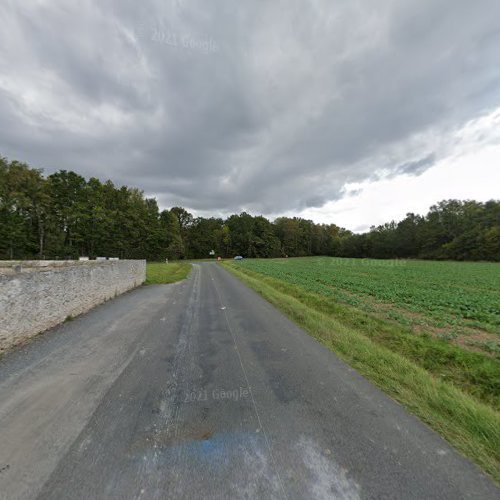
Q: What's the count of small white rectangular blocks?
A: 3